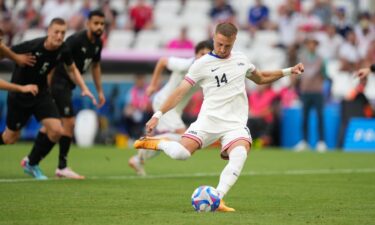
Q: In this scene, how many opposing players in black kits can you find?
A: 2